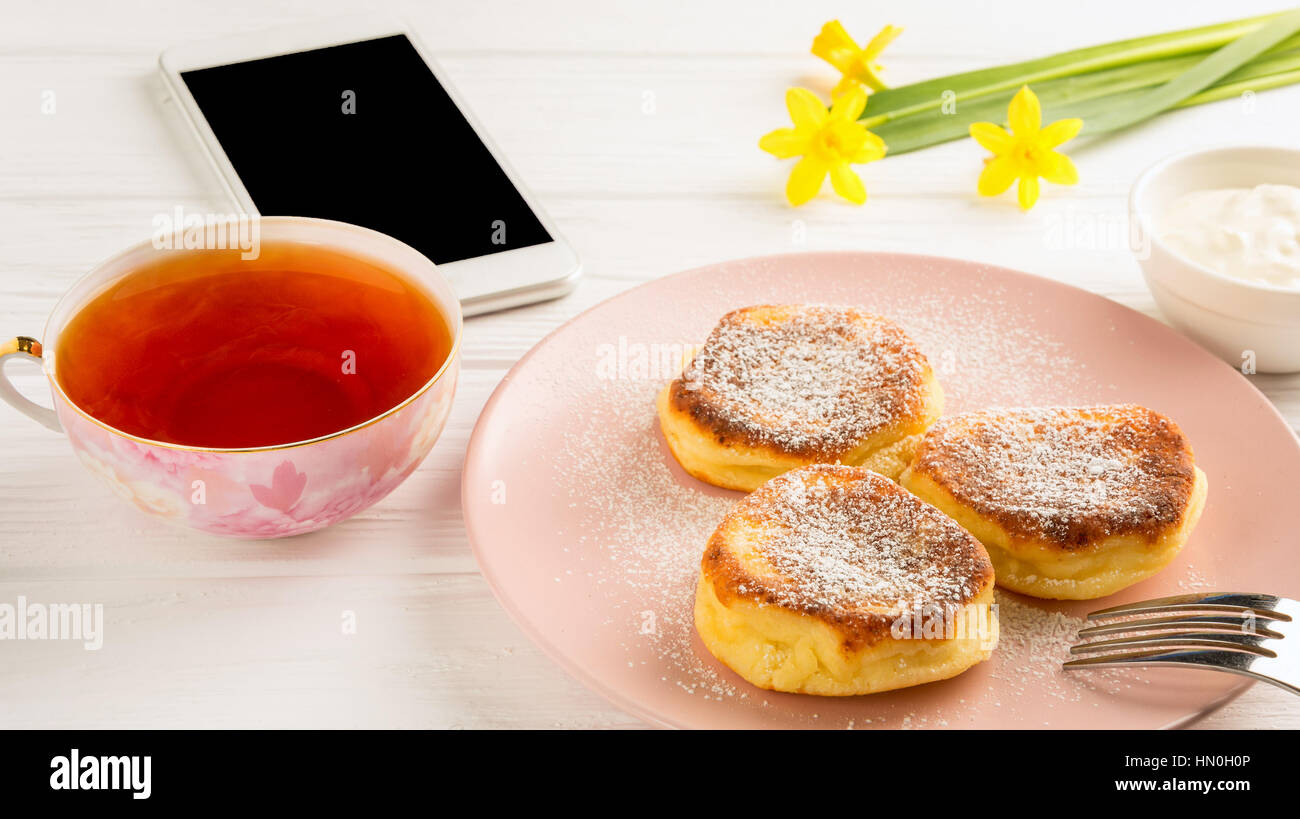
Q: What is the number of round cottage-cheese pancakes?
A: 3